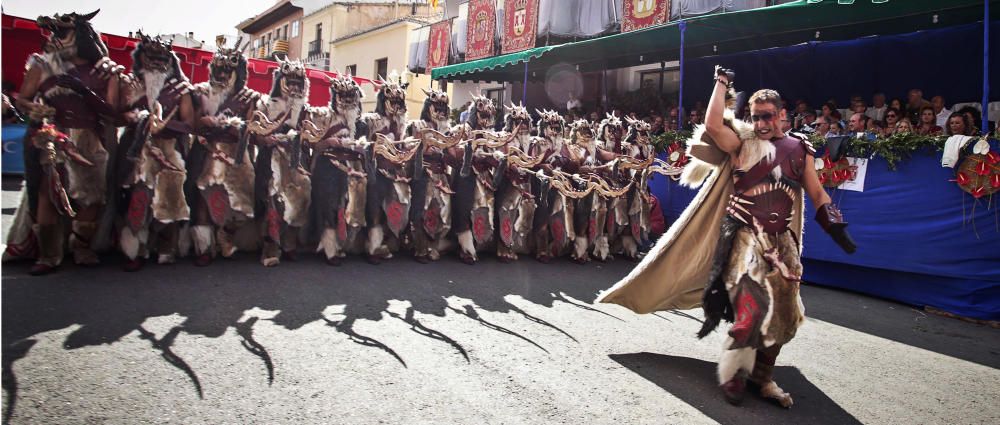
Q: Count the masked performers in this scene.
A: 13